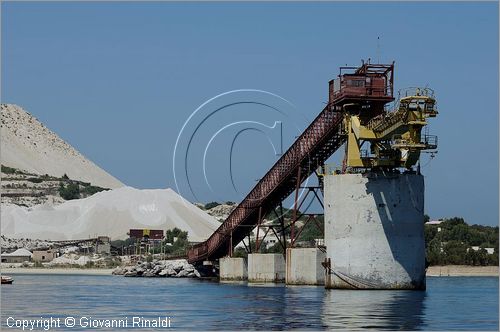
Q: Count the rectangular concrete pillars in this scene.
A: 3